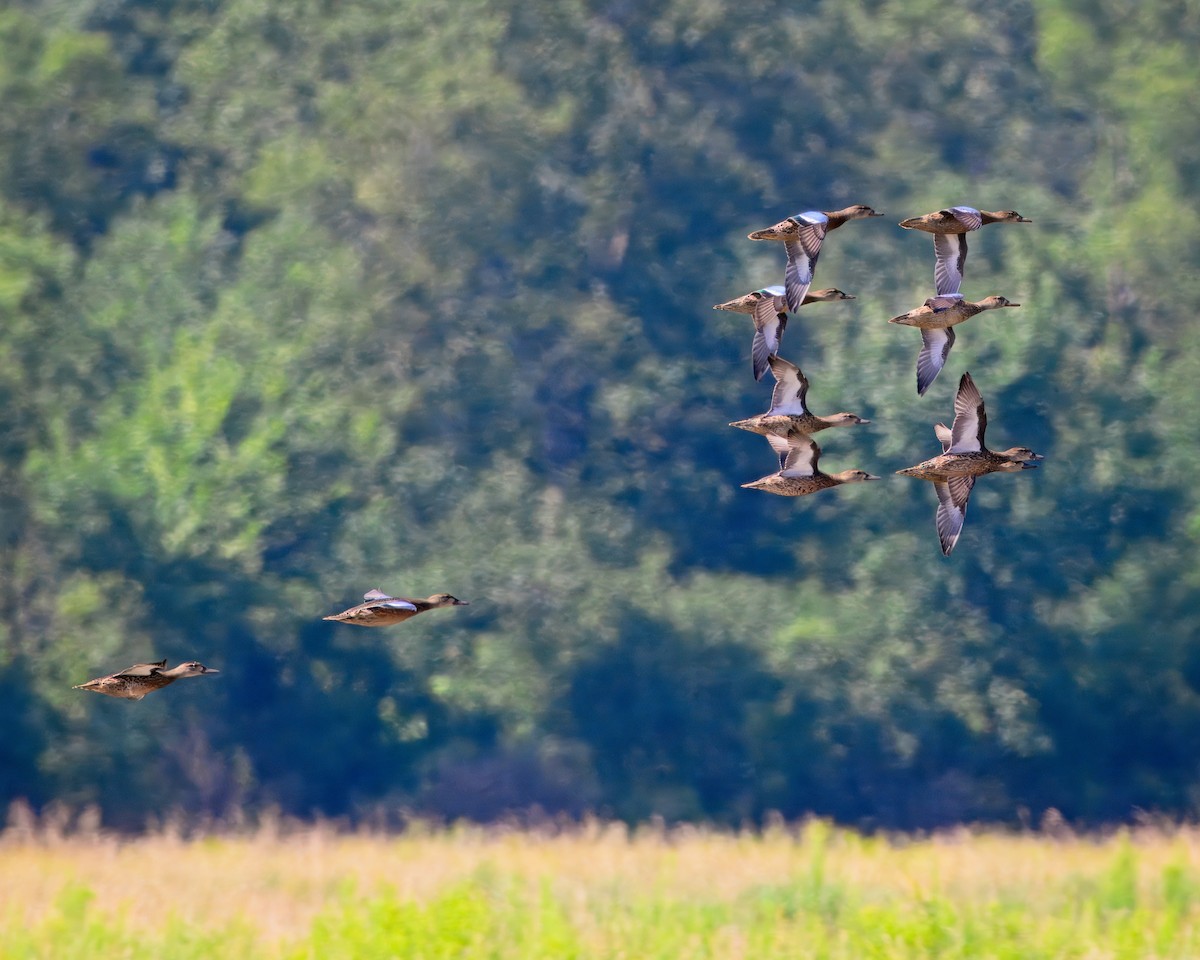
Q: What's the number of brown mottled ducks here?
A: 10